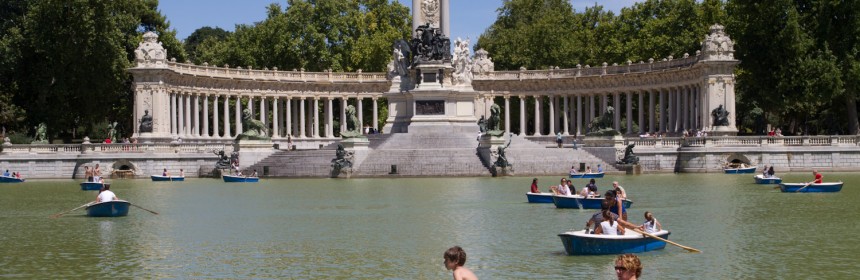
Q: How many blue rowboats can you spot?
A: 12